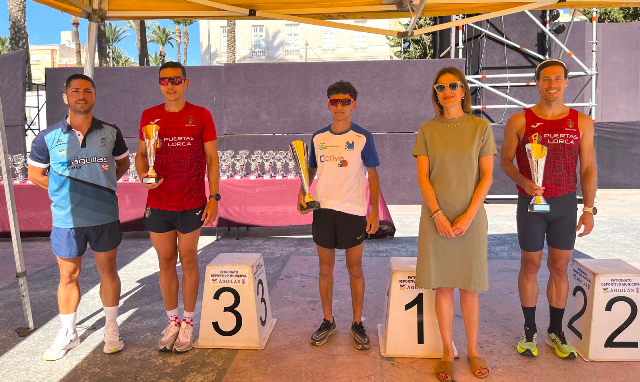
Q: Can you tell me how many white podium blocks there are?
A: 3